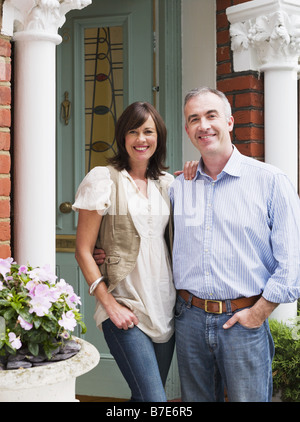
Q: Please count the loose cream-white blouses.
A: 1